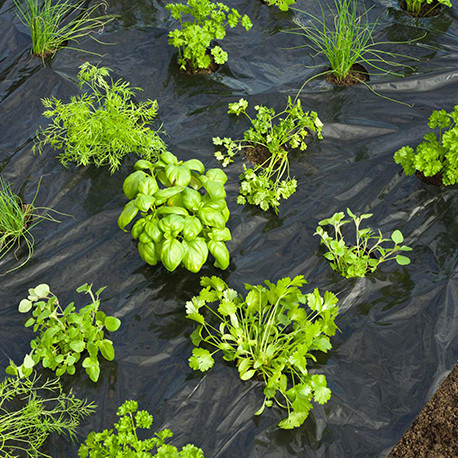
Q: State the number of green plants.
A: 15